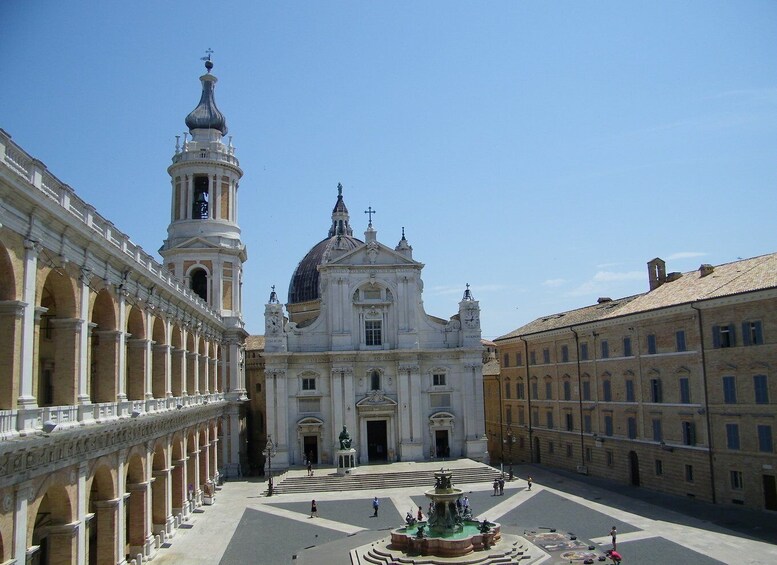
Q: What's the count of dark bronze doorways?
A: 3